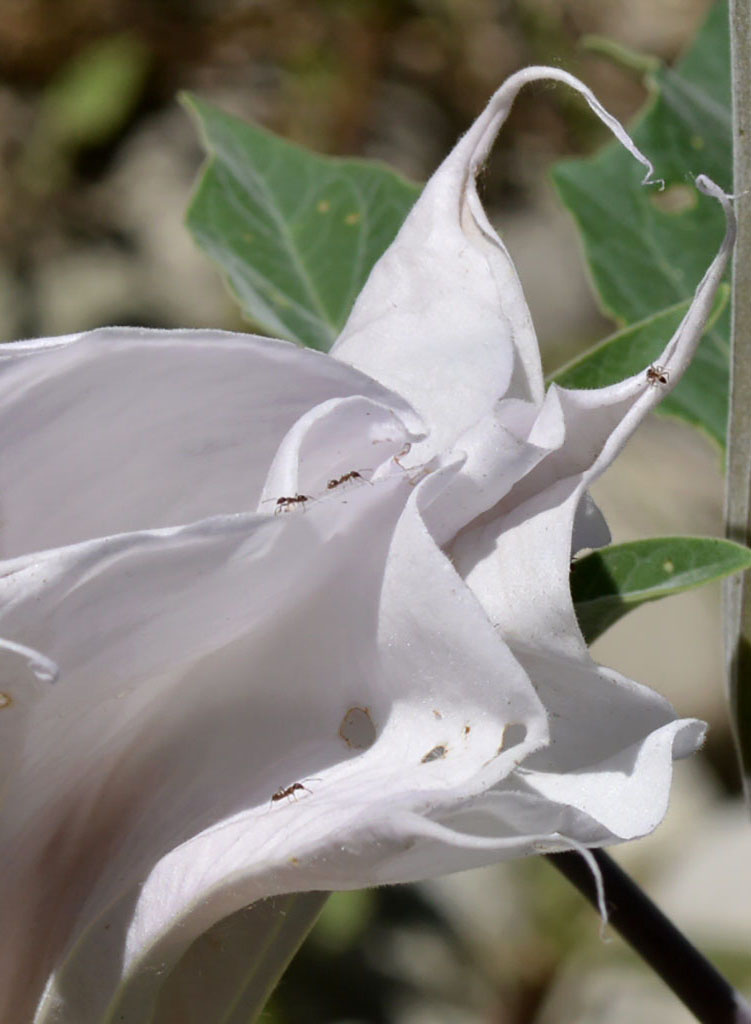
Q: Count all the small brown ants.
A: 4